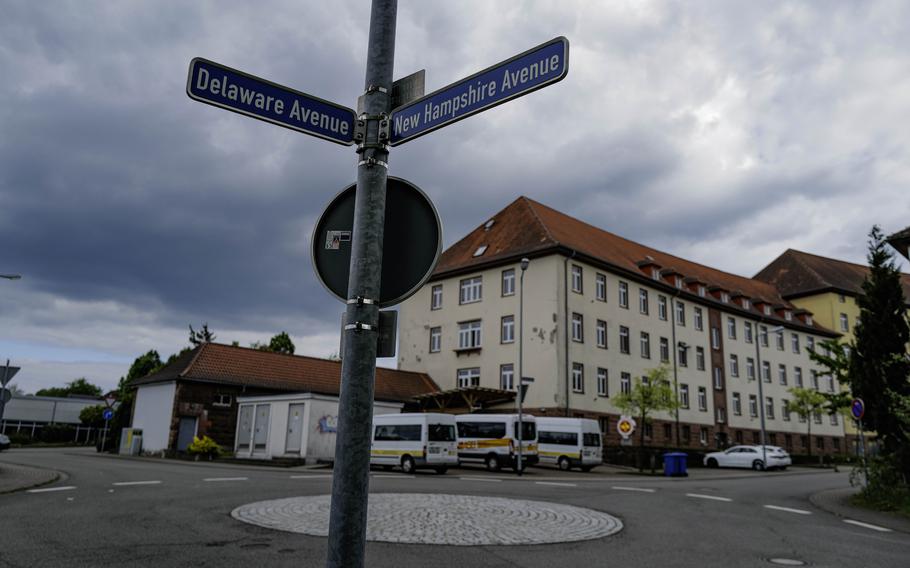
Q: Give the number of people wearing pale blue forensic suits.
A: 0